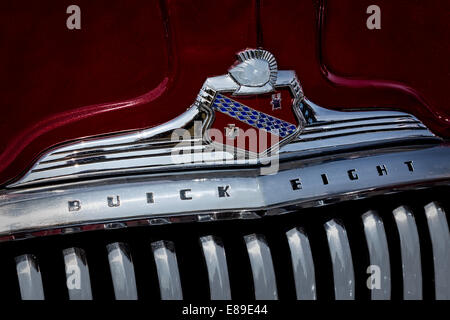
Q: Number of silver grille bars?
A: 11